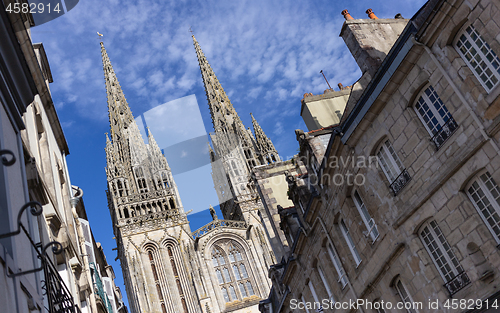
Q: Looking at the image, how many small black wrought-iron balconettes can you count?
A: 3